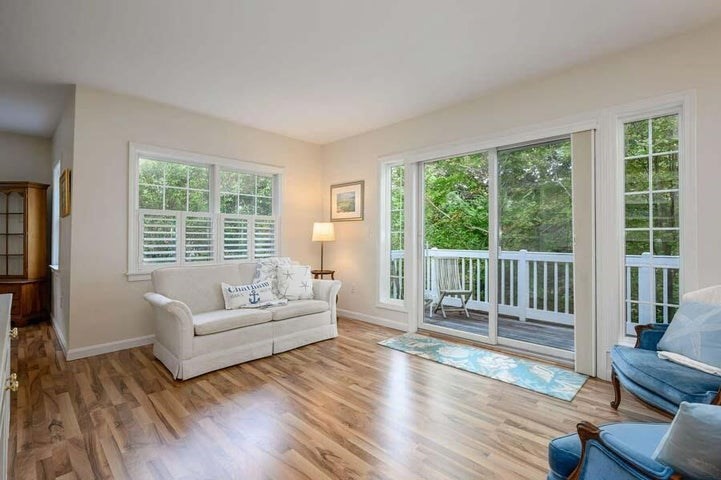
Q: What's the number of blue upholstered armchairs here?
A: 2